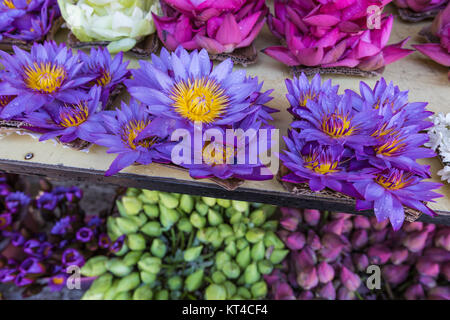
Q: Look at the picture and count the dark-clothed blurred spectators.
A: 0